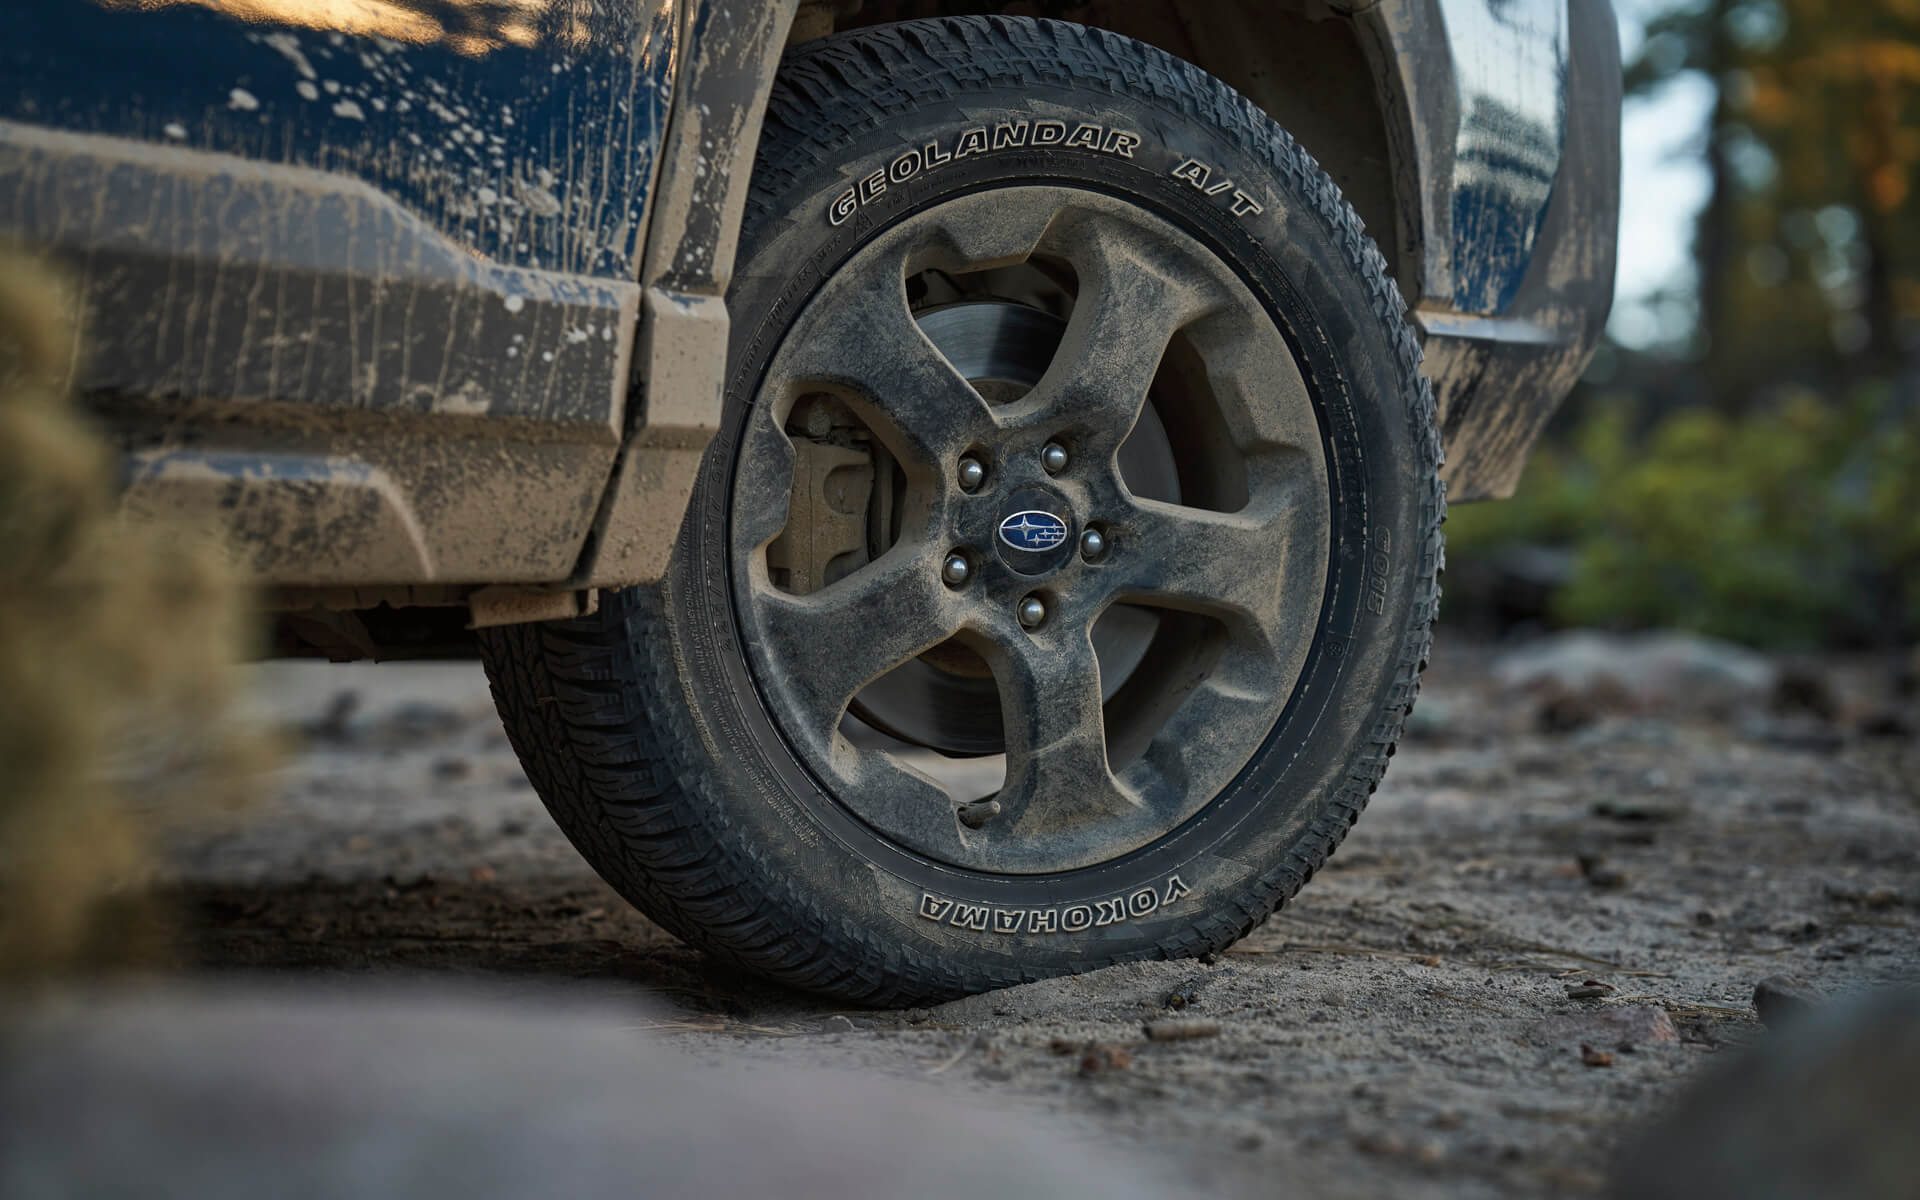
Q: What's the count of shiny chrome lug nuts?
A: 5